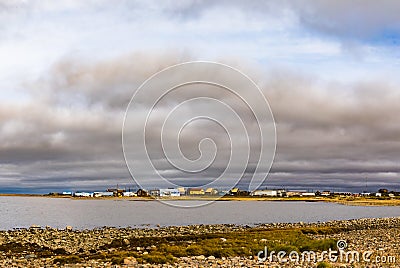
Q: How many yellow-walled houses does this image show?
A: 1